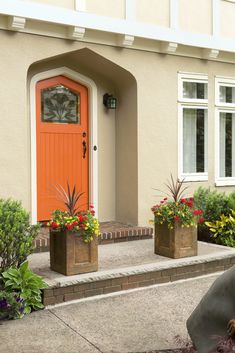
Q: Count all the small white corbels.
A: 5